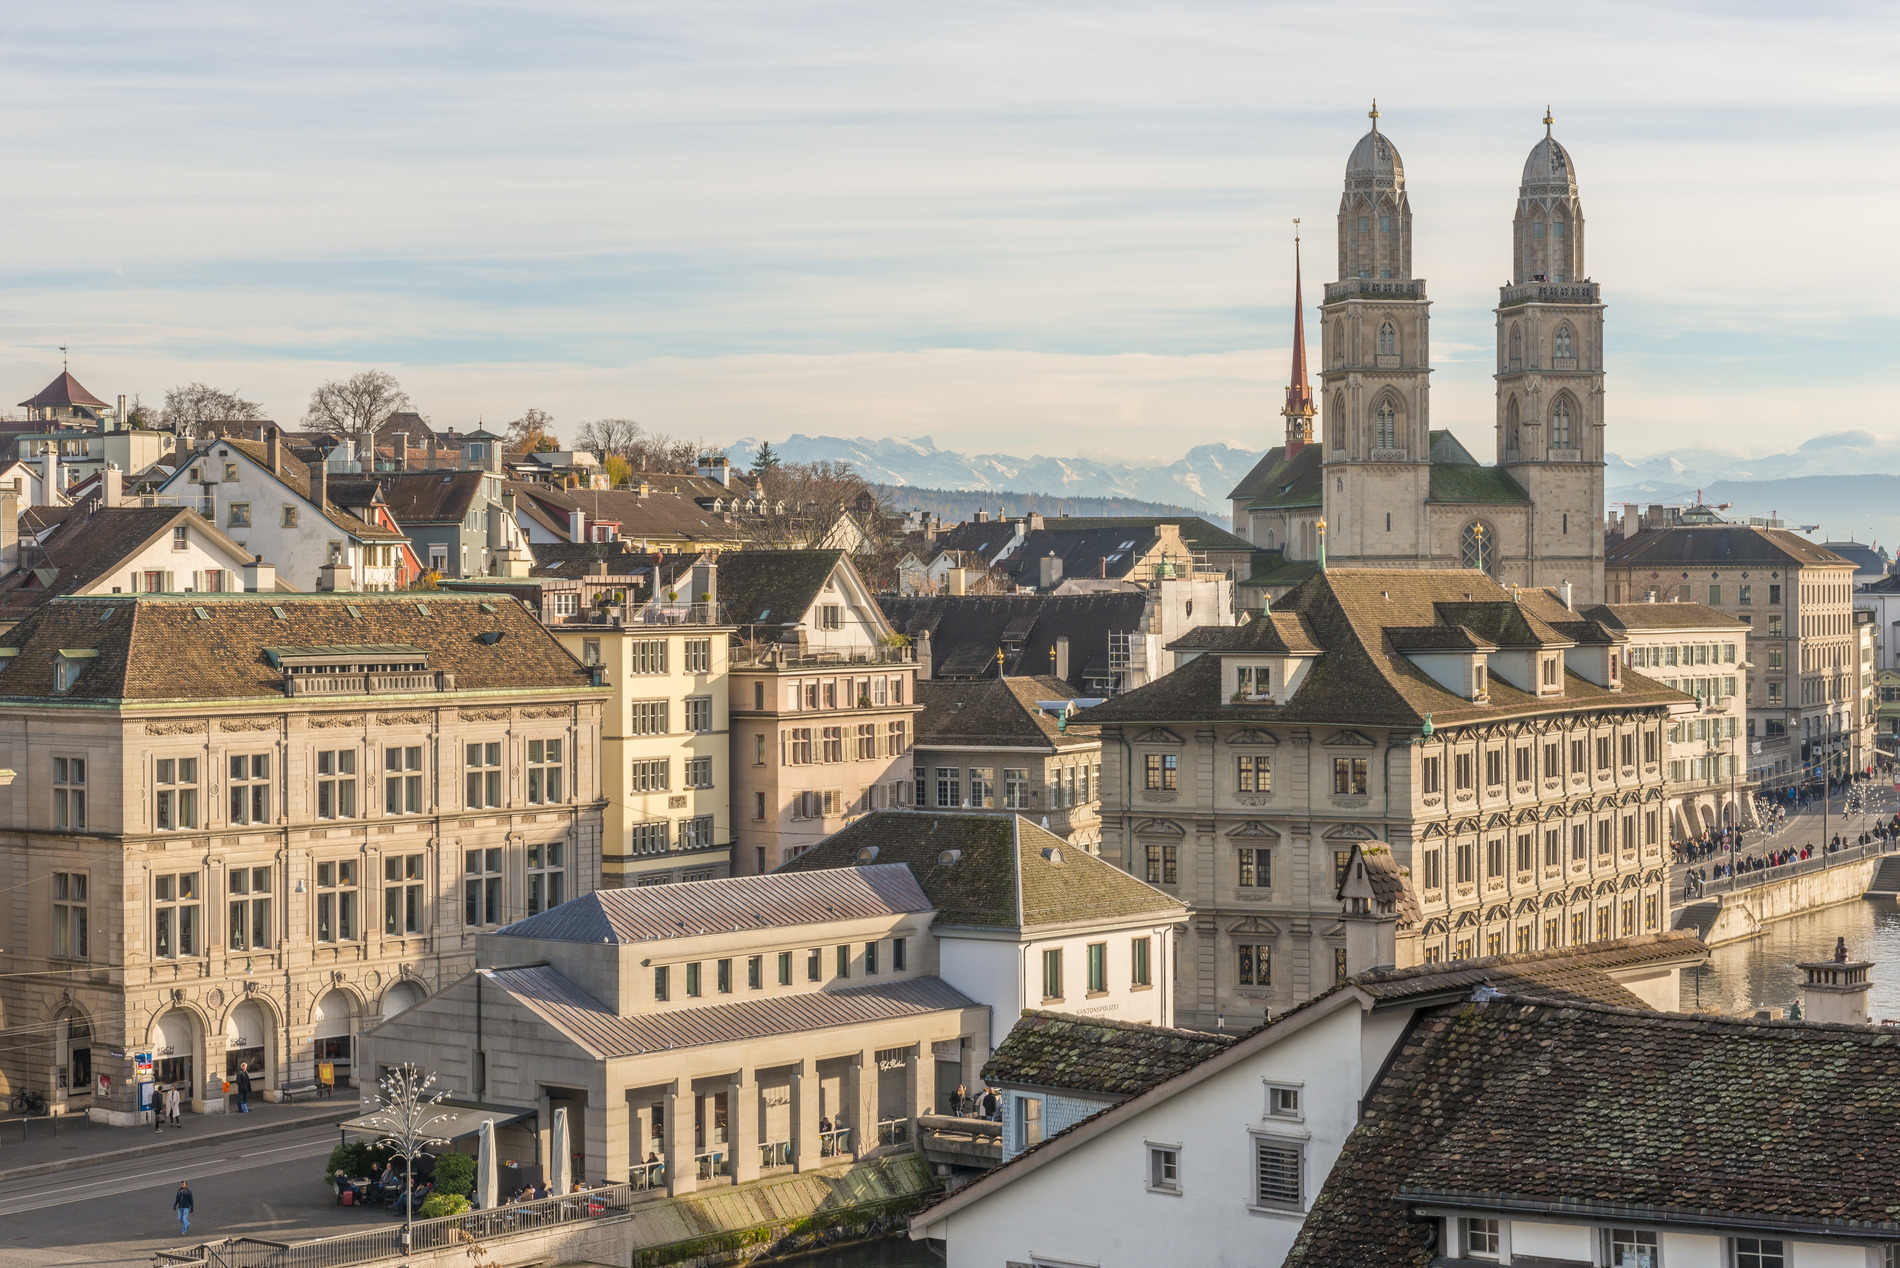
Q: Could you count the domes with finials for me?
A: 2